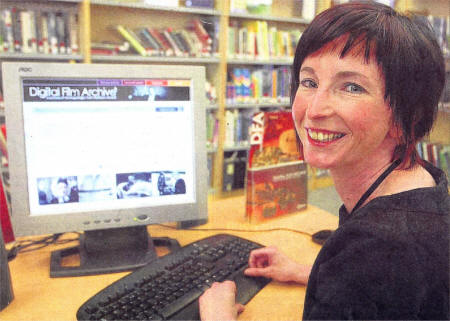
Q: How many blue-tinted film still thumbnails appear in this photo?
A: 4